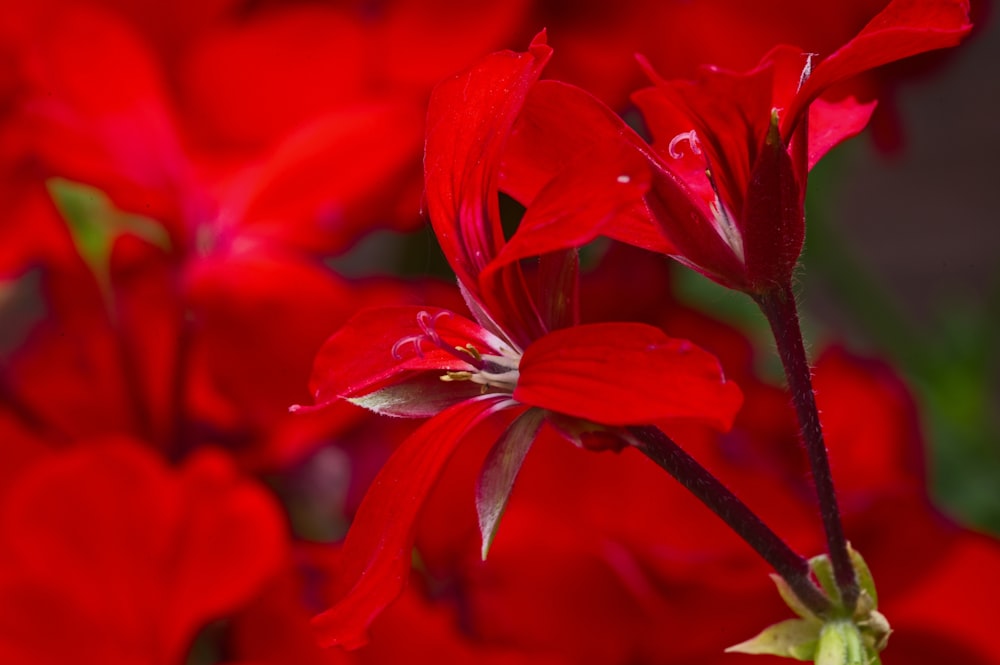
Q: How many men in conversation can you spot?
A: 0